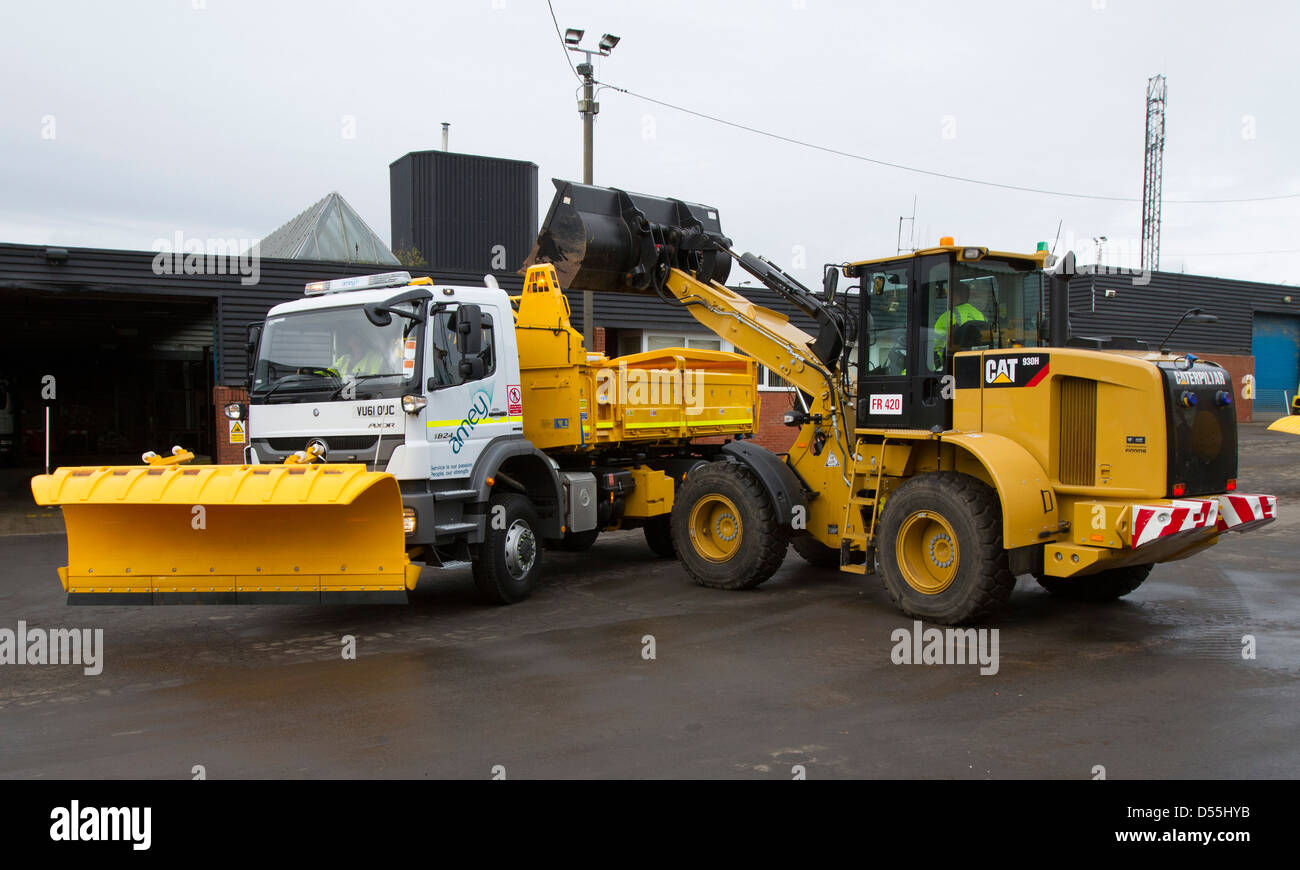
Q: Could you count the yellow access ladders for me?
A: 1